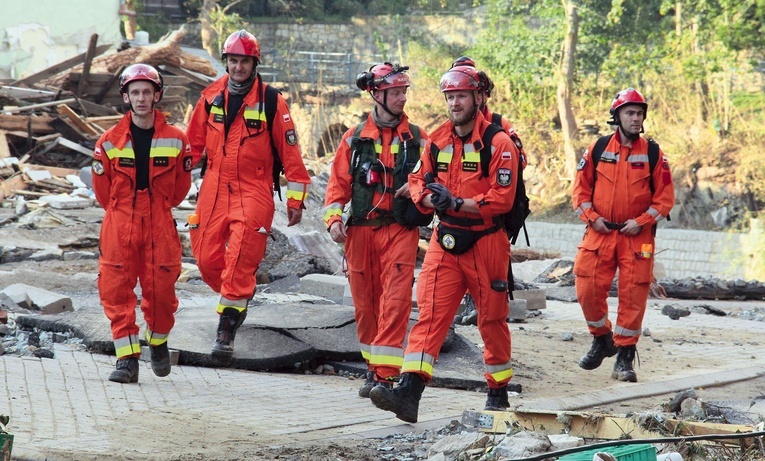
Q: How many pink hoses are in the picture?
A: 0